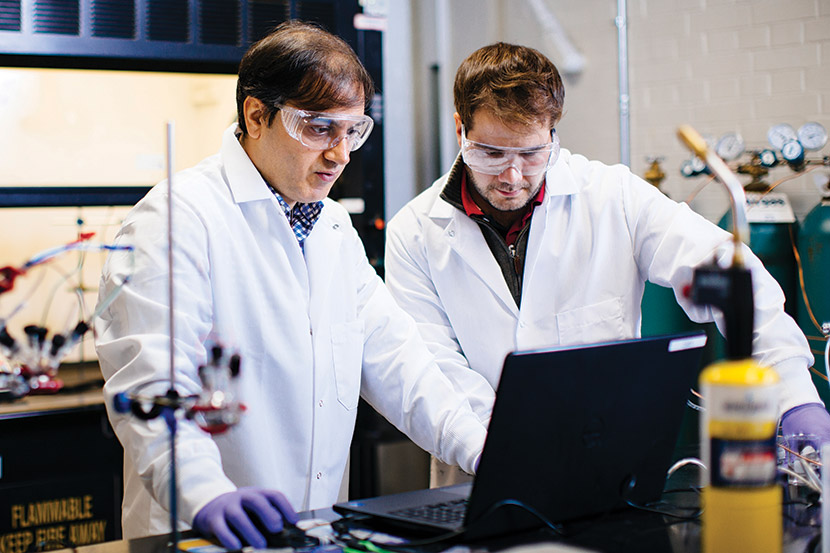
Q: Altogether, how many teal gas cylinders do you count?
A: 3